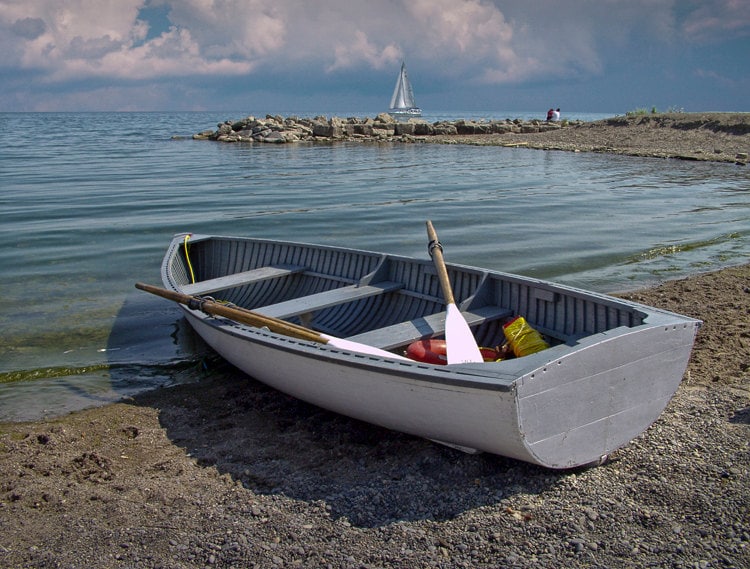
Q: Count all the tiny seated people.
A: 2